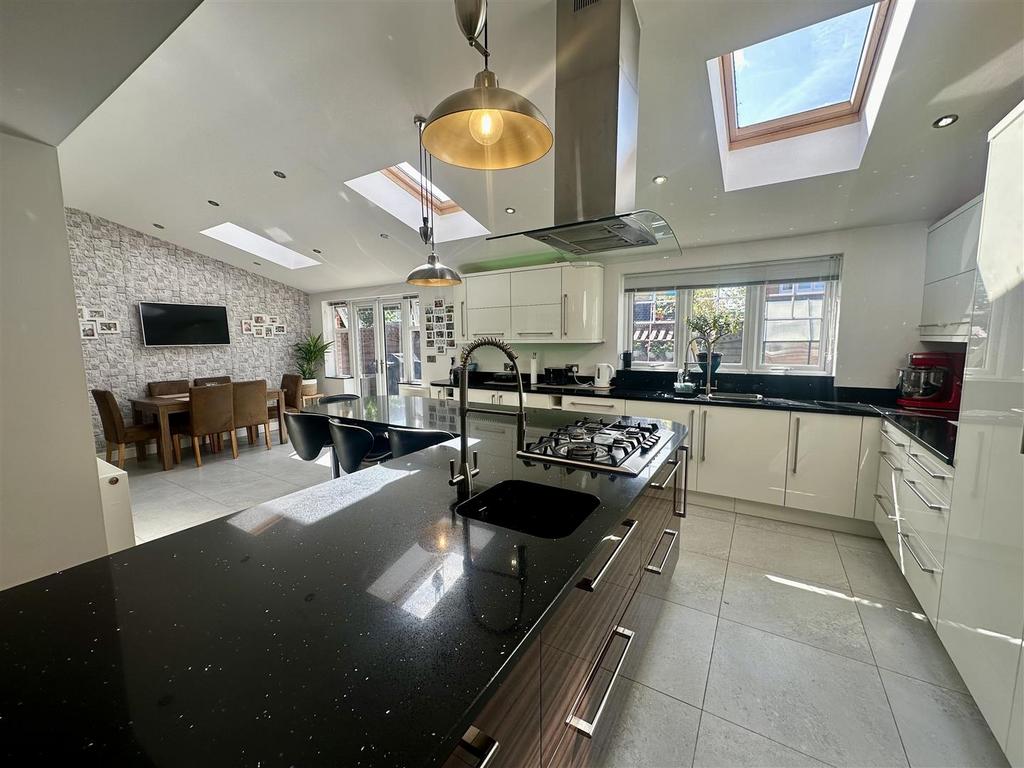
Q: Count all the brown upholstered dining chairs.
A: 6